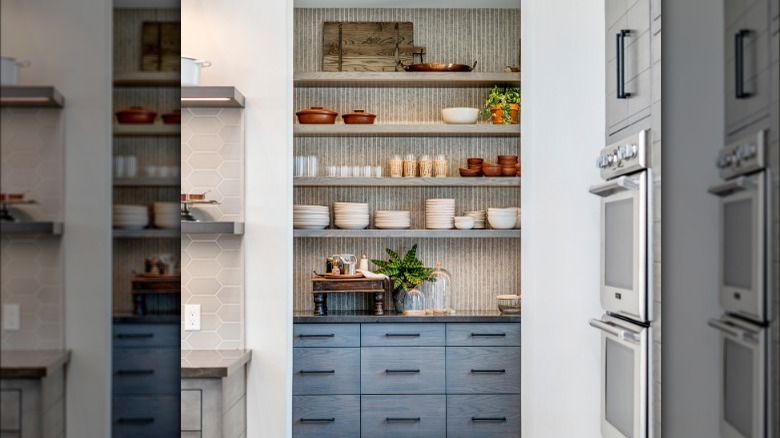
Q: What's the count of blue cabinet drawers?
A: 9